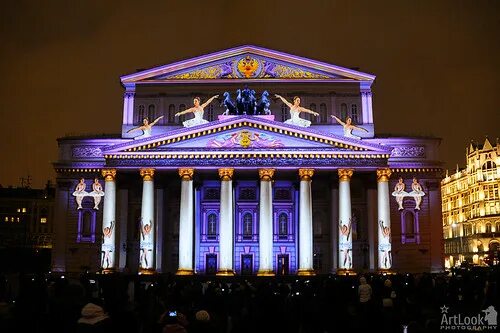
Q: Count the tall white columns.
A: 8